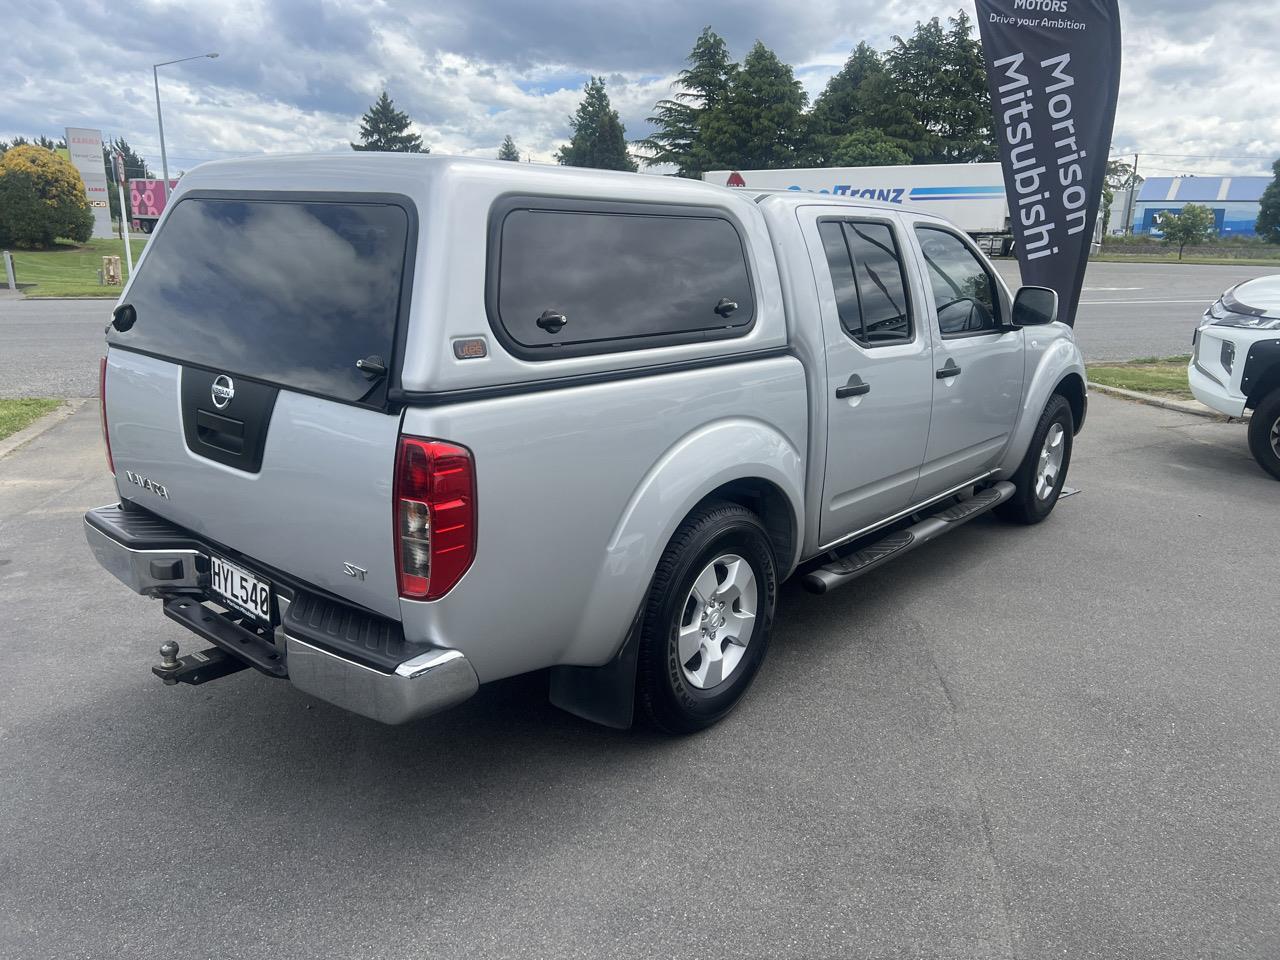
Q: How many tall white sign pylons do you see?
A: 1